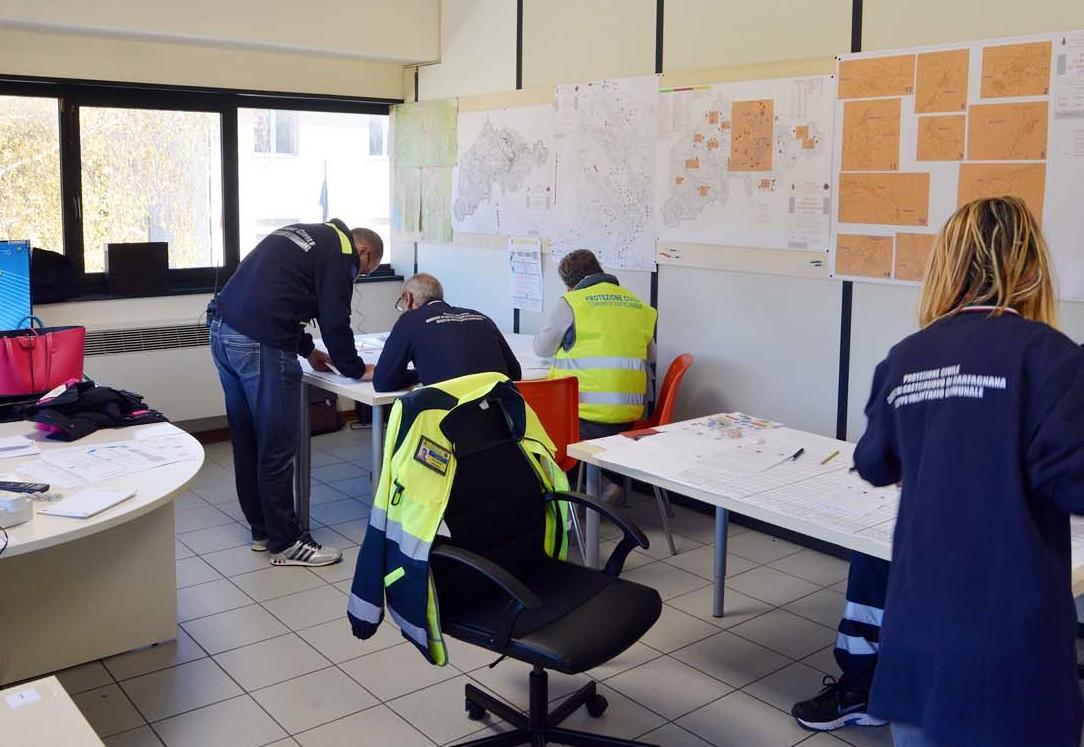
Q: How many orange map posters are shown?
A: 10